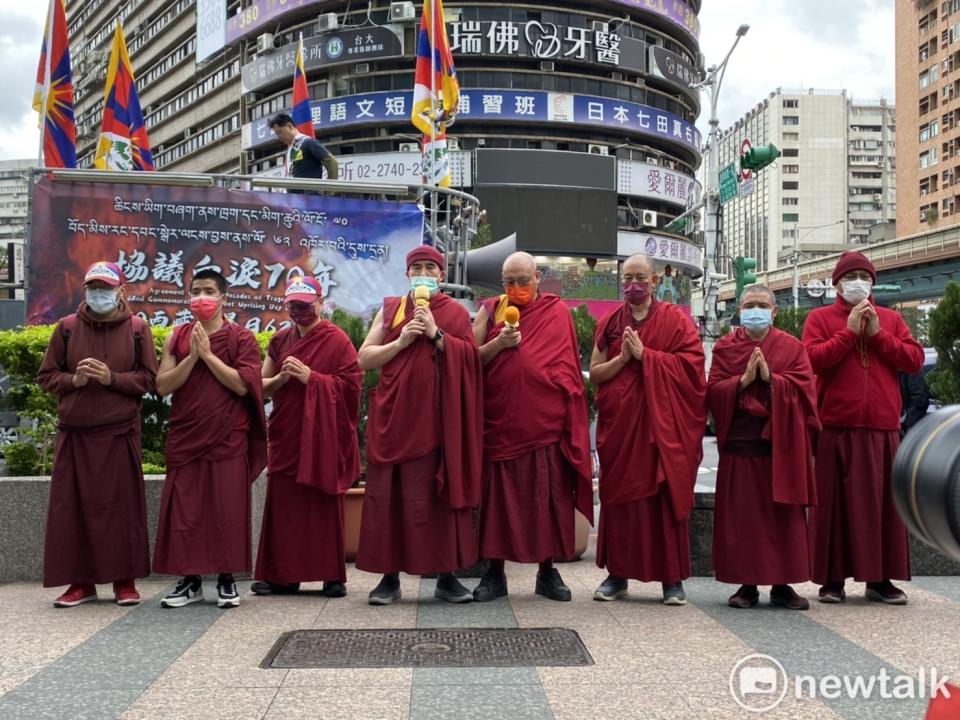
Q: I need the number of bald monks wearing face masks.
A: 3